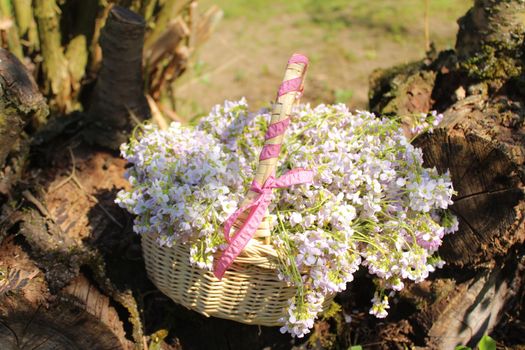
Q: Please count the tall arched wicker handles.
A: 1